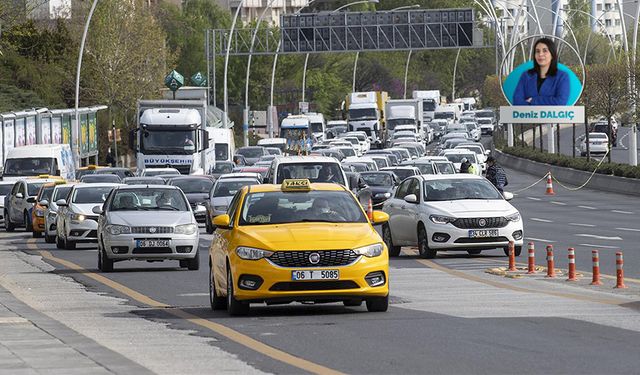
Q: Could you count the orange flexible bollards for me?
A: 6